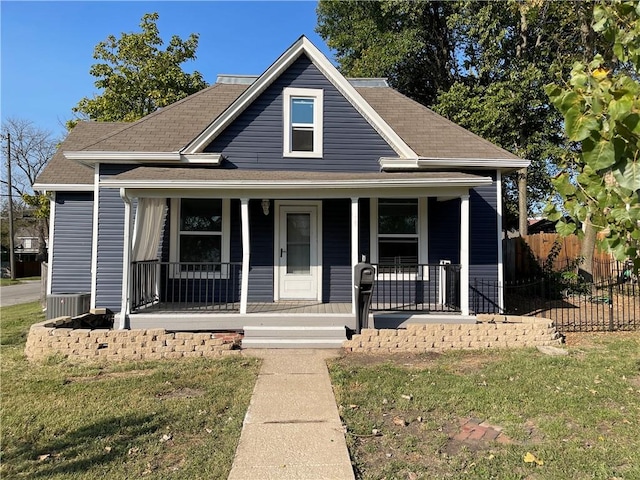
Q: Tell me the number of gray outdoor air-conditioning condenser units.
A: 1